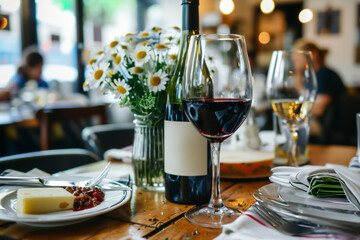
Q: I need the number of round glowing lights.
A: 4